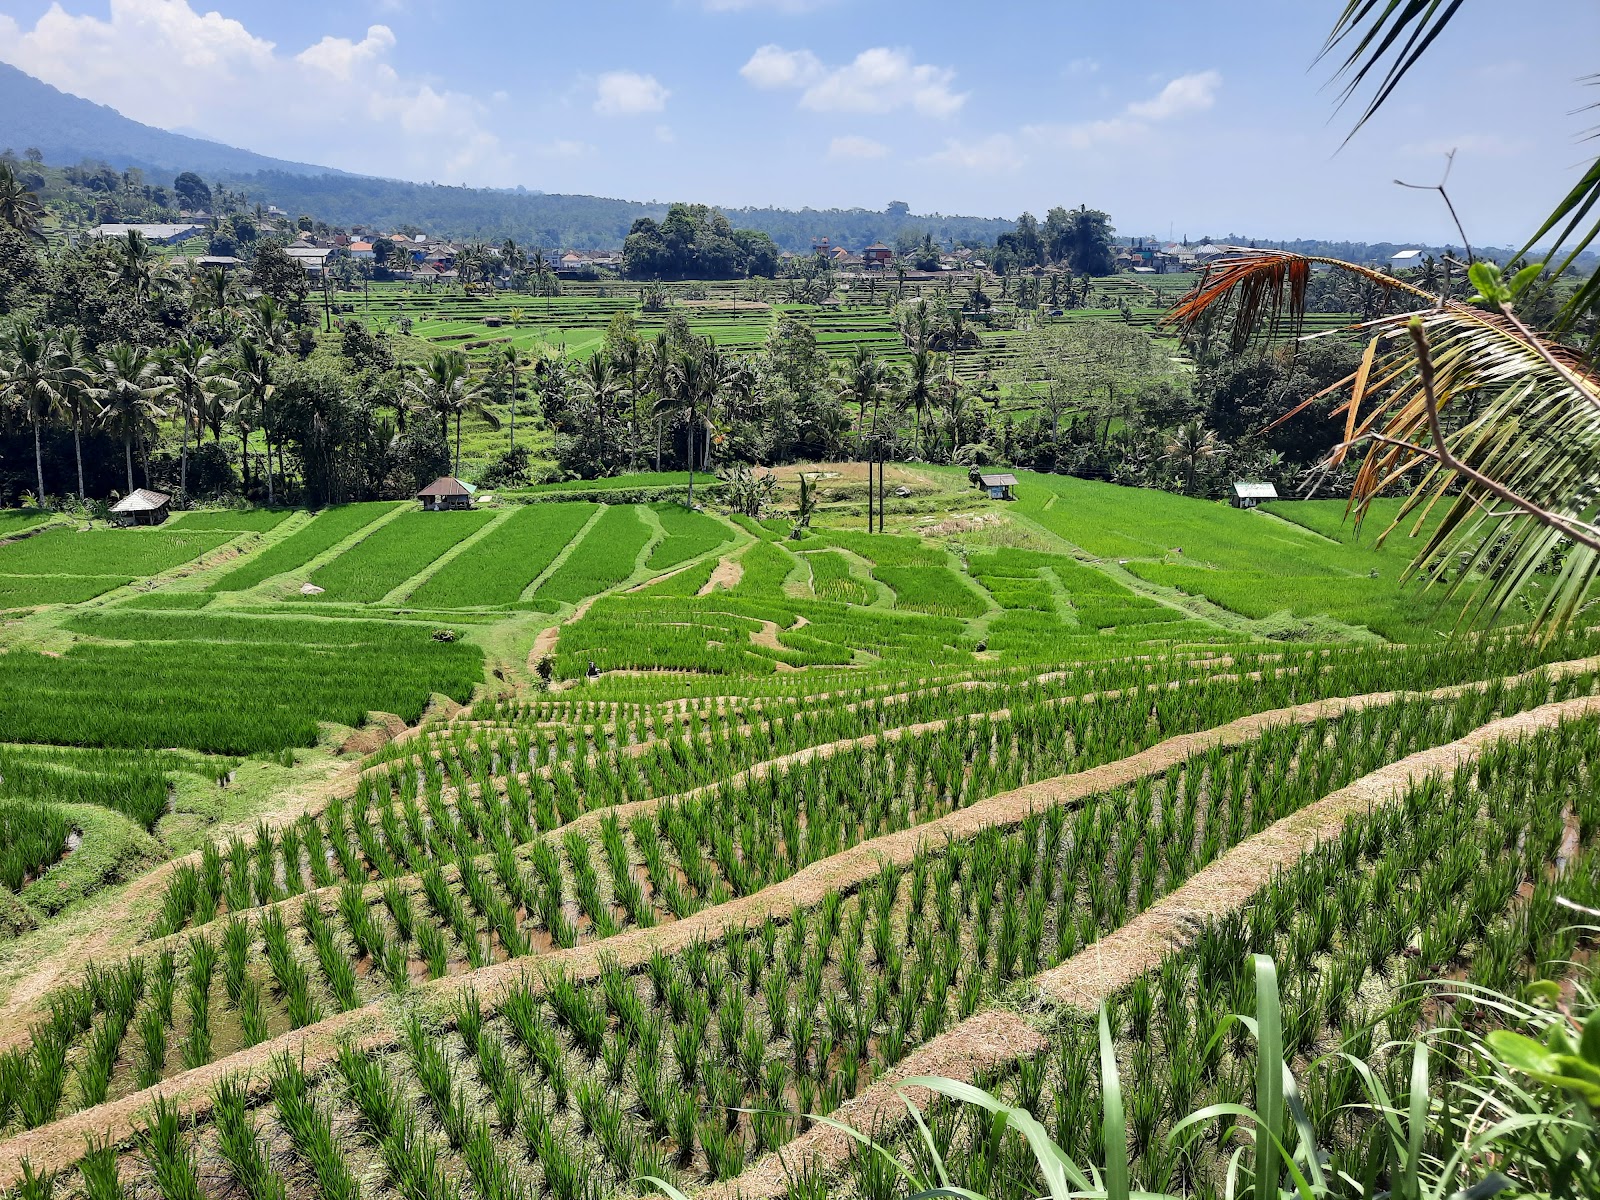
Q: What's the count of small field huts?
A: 4